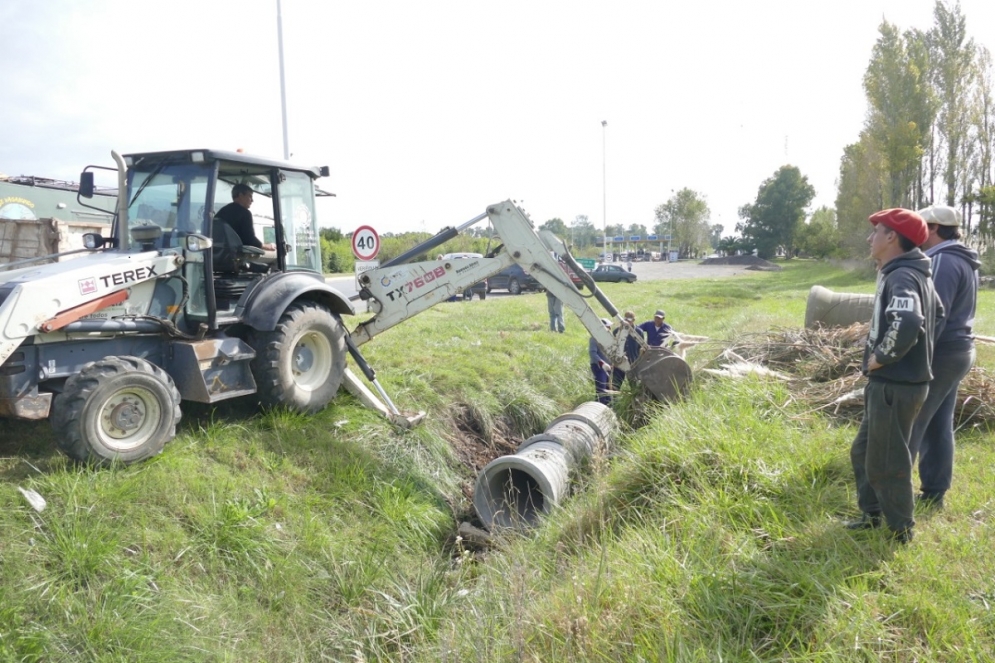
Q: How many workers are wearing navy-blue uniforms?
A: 3